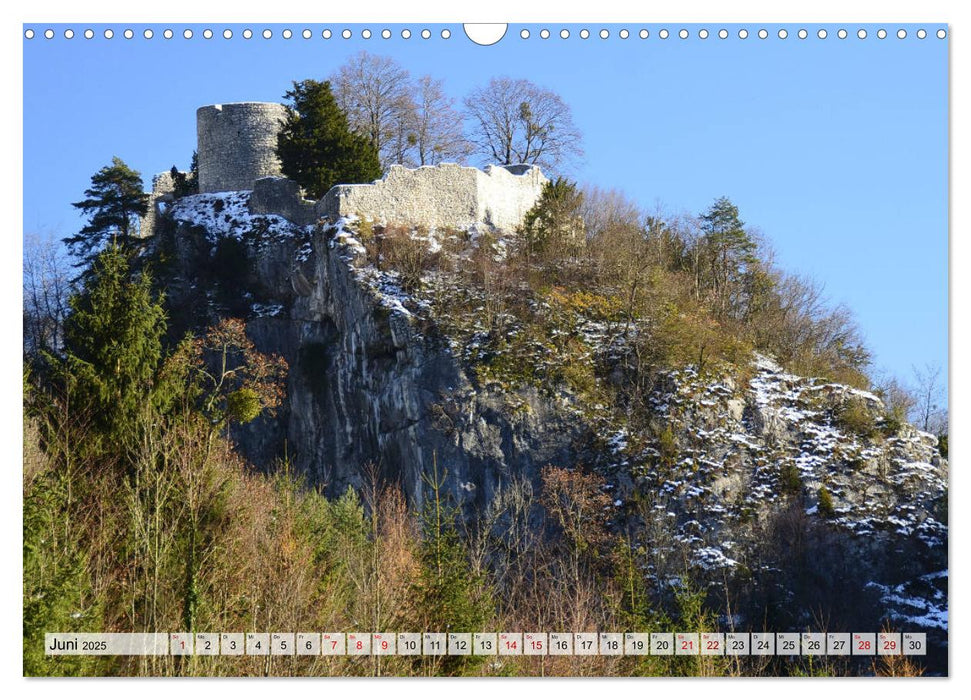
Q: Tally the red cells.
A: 10